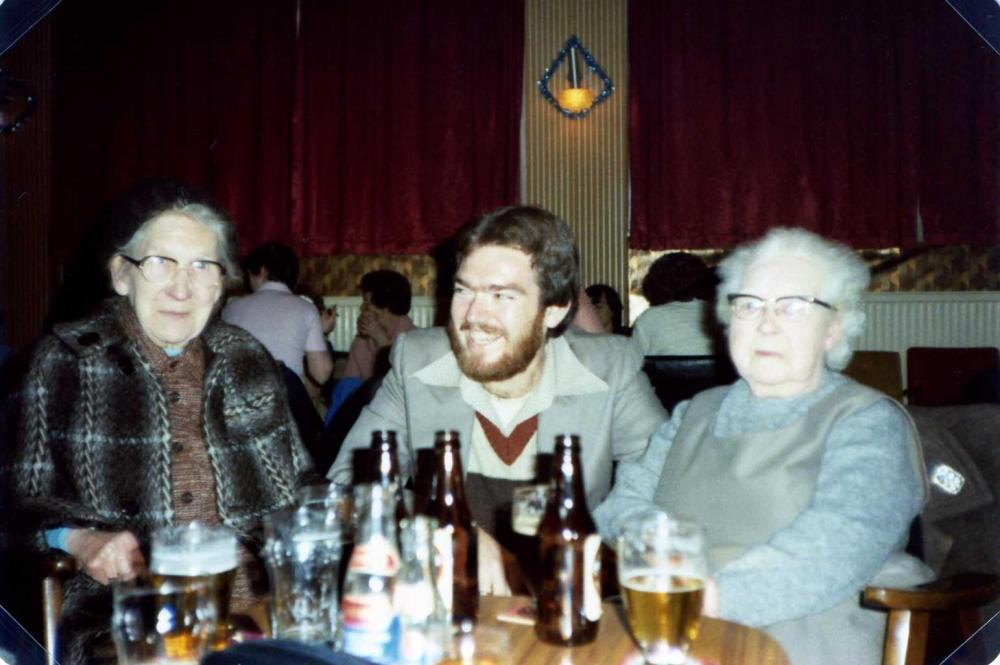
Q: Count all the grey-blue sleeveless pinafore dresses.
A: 1